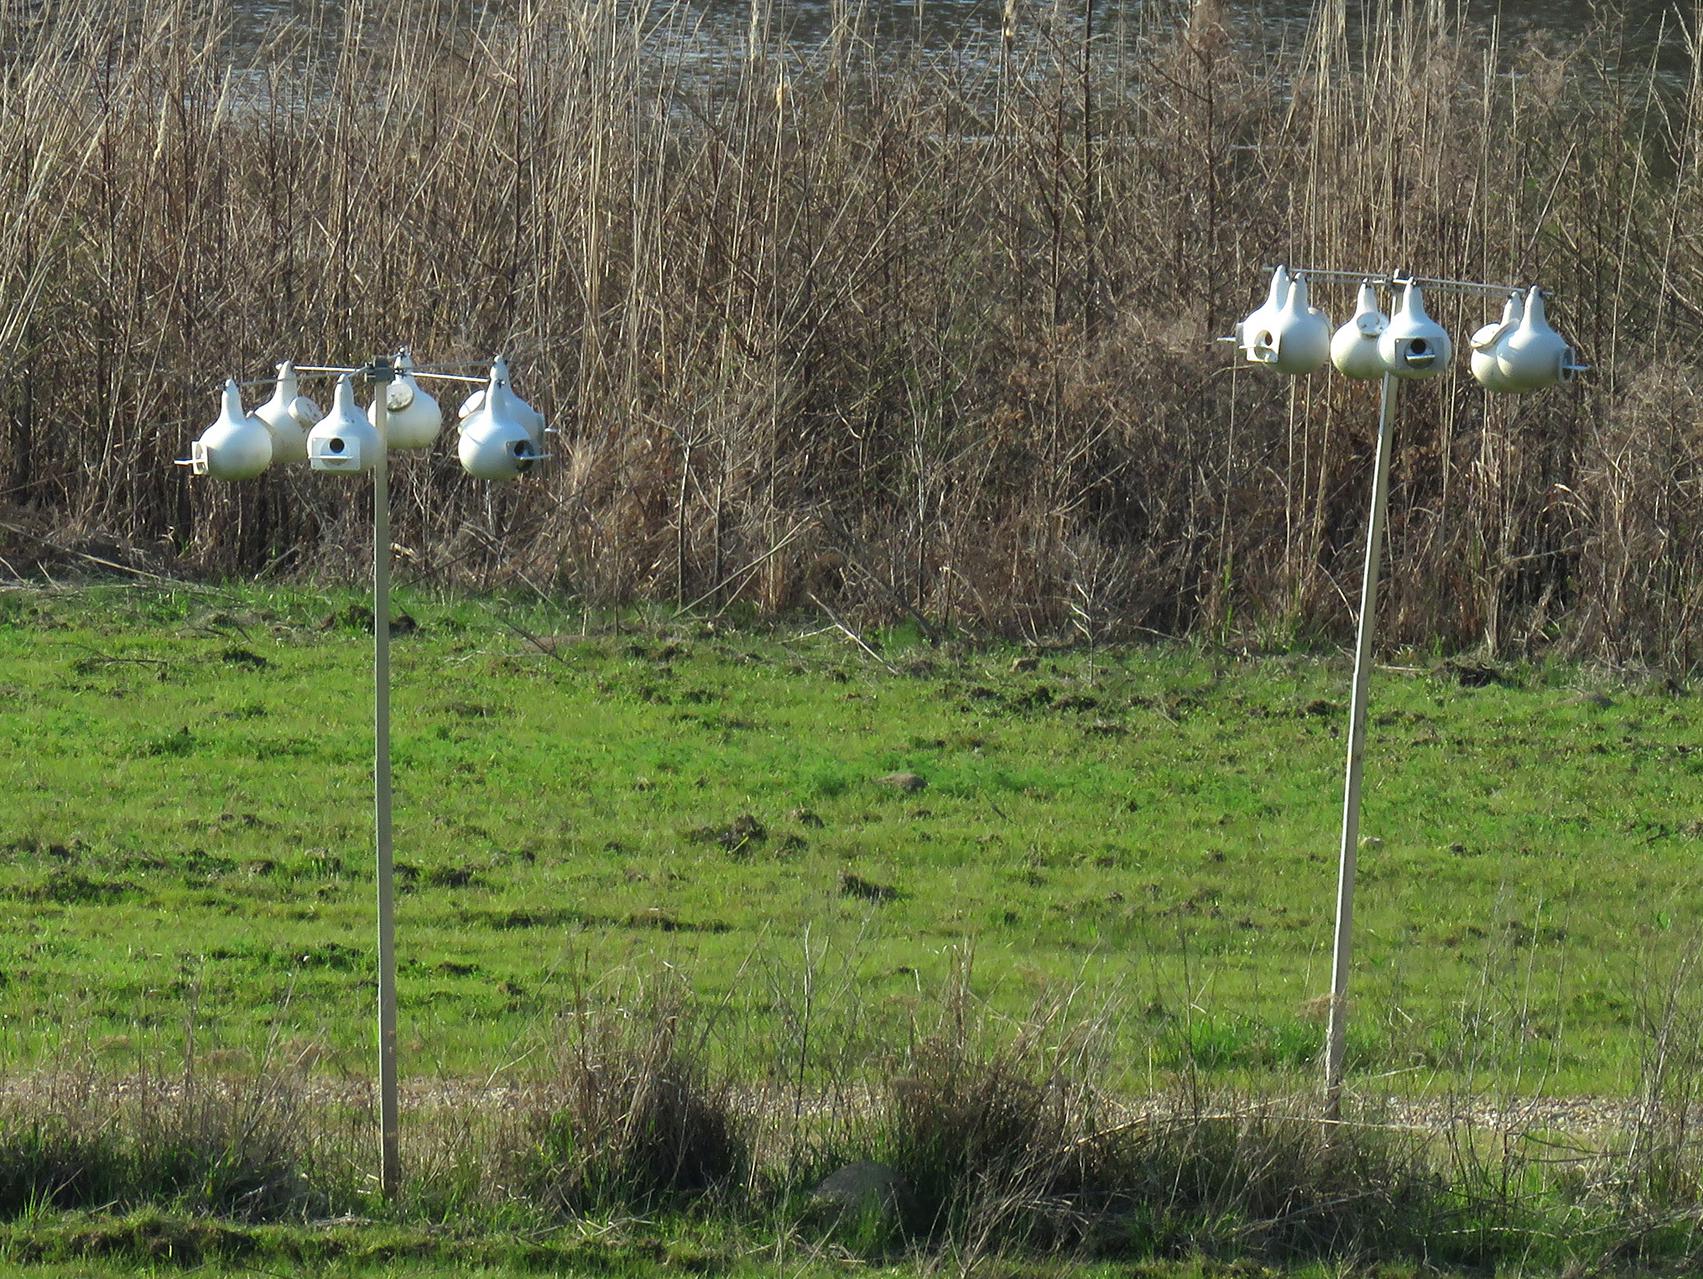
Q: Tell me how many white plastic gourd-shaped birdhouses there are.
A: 12